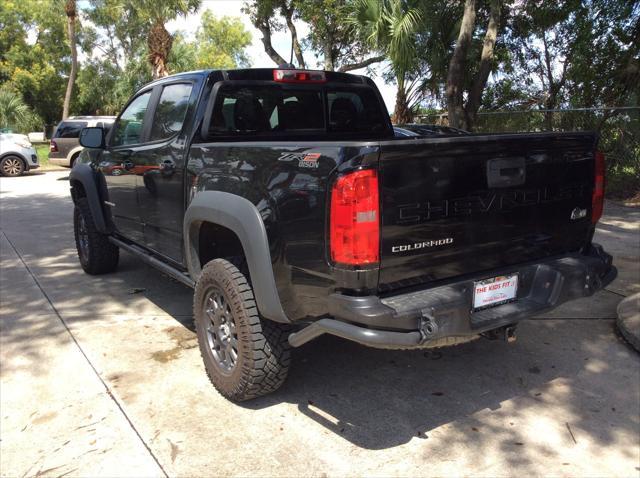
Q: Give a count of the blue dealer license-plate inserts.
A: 0